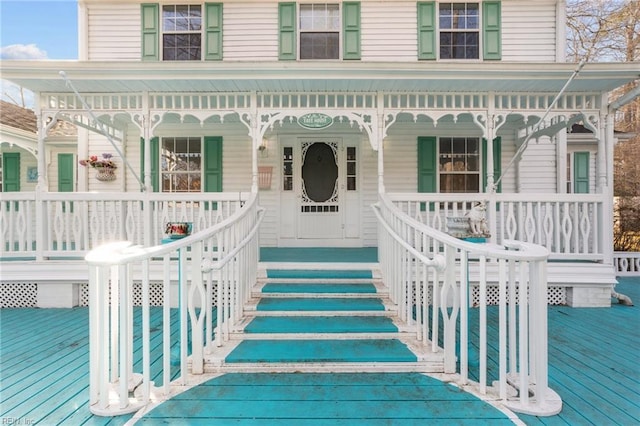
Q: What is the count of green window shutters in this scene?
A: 13